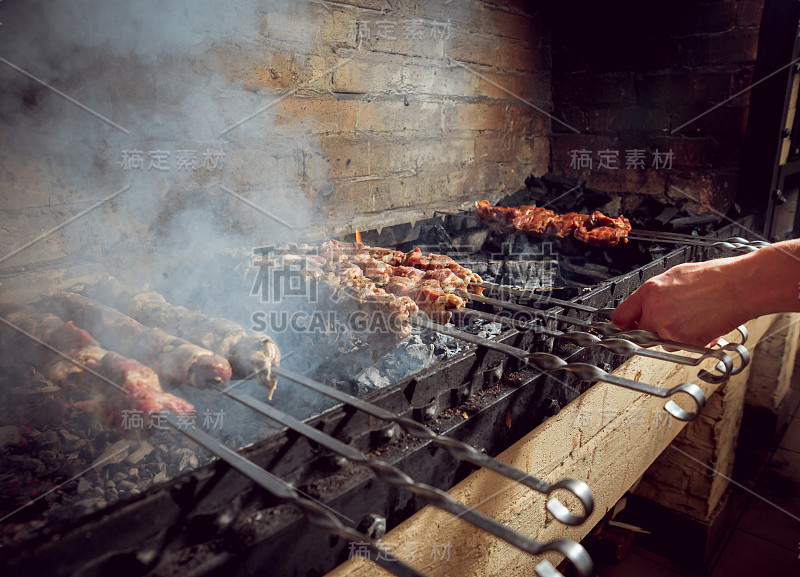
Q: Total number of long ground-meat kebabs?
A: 2